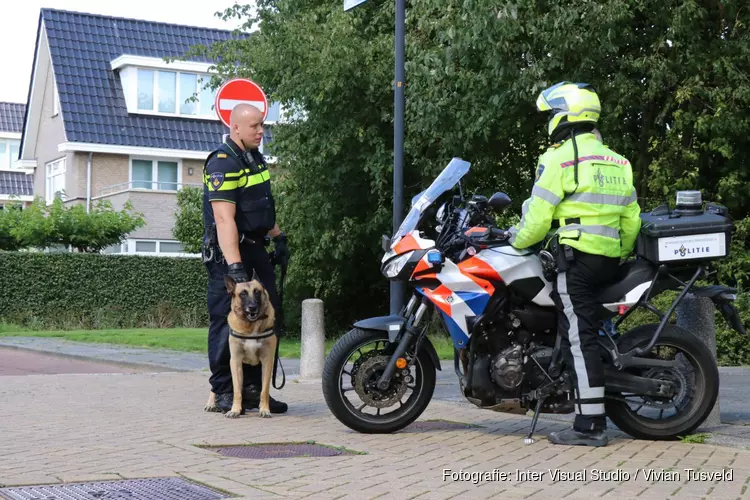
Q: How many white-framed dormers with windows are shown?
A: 1